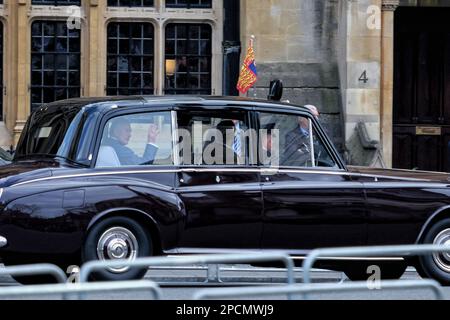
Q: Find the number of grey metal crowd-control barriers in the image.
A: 5